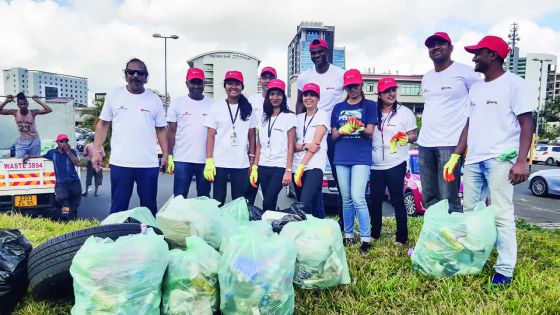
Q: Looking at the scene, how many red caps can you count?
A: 11